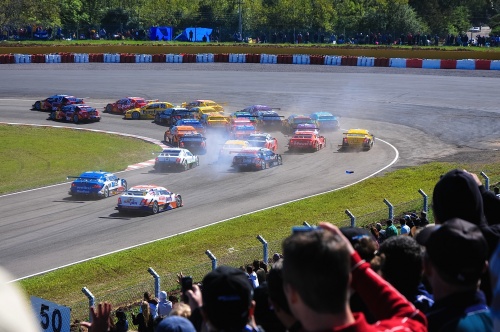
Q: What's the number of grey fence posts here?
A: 9